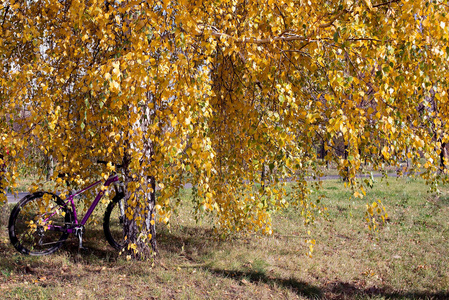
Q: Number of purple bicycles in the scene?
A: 1